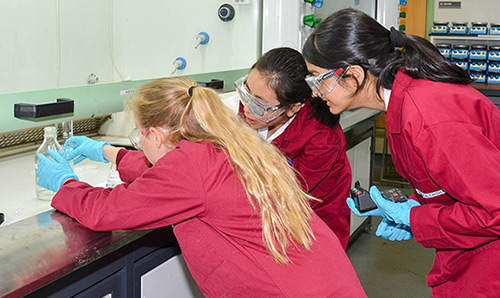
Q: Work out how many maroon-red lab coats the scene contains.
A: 3